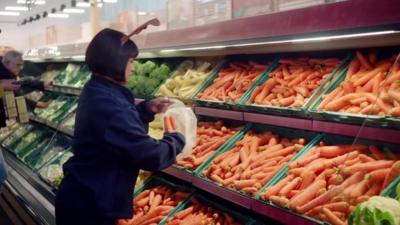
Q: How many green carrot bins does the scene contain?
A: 8